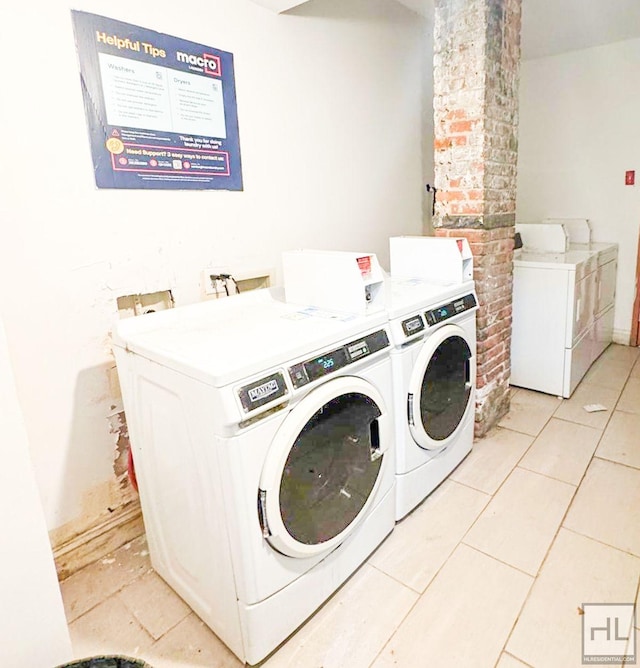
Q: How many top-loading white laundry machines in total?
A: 2